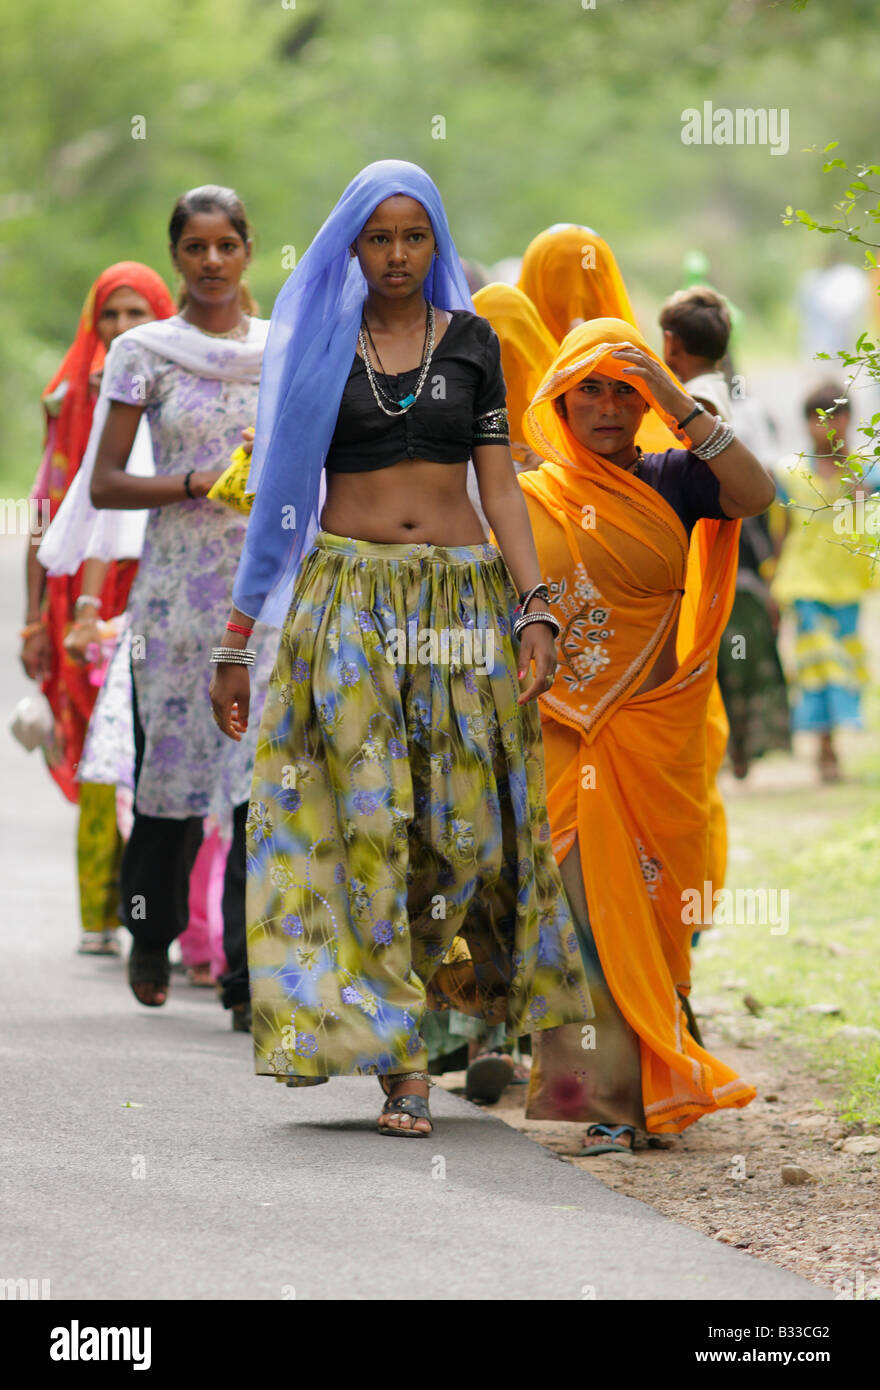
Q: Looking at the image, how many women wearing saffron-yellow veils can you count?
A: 3